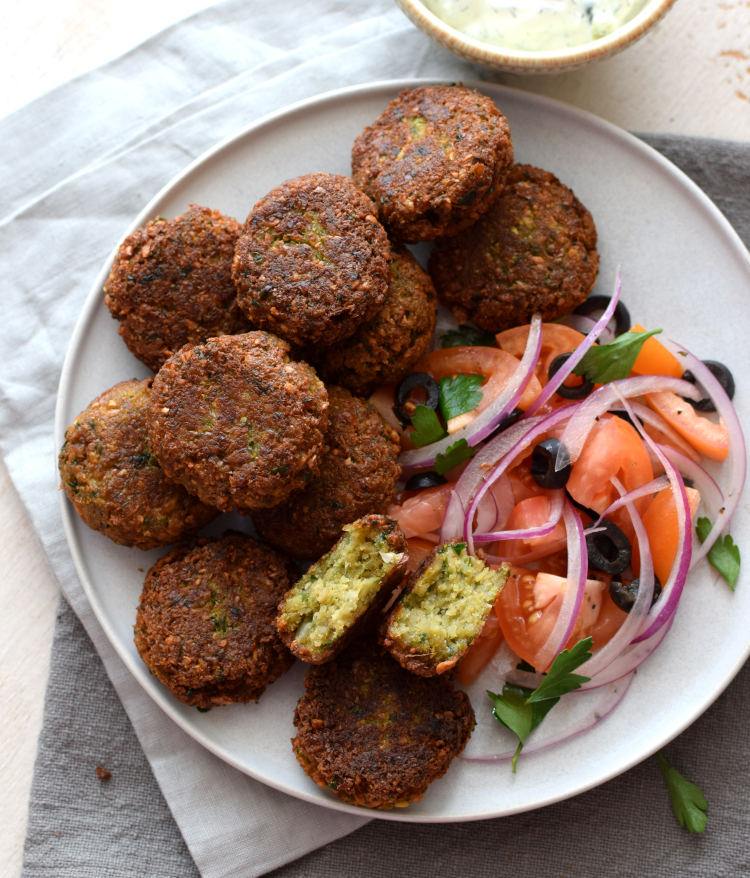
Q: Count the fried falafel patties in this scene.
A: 11